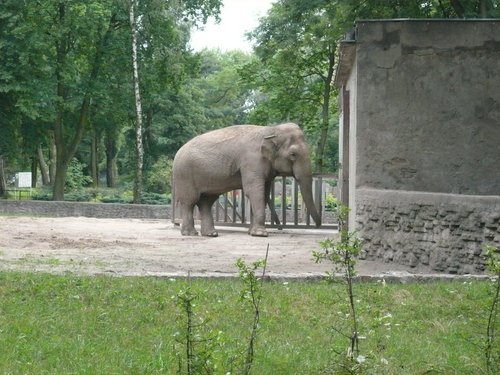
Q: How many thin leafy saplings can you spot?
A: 4